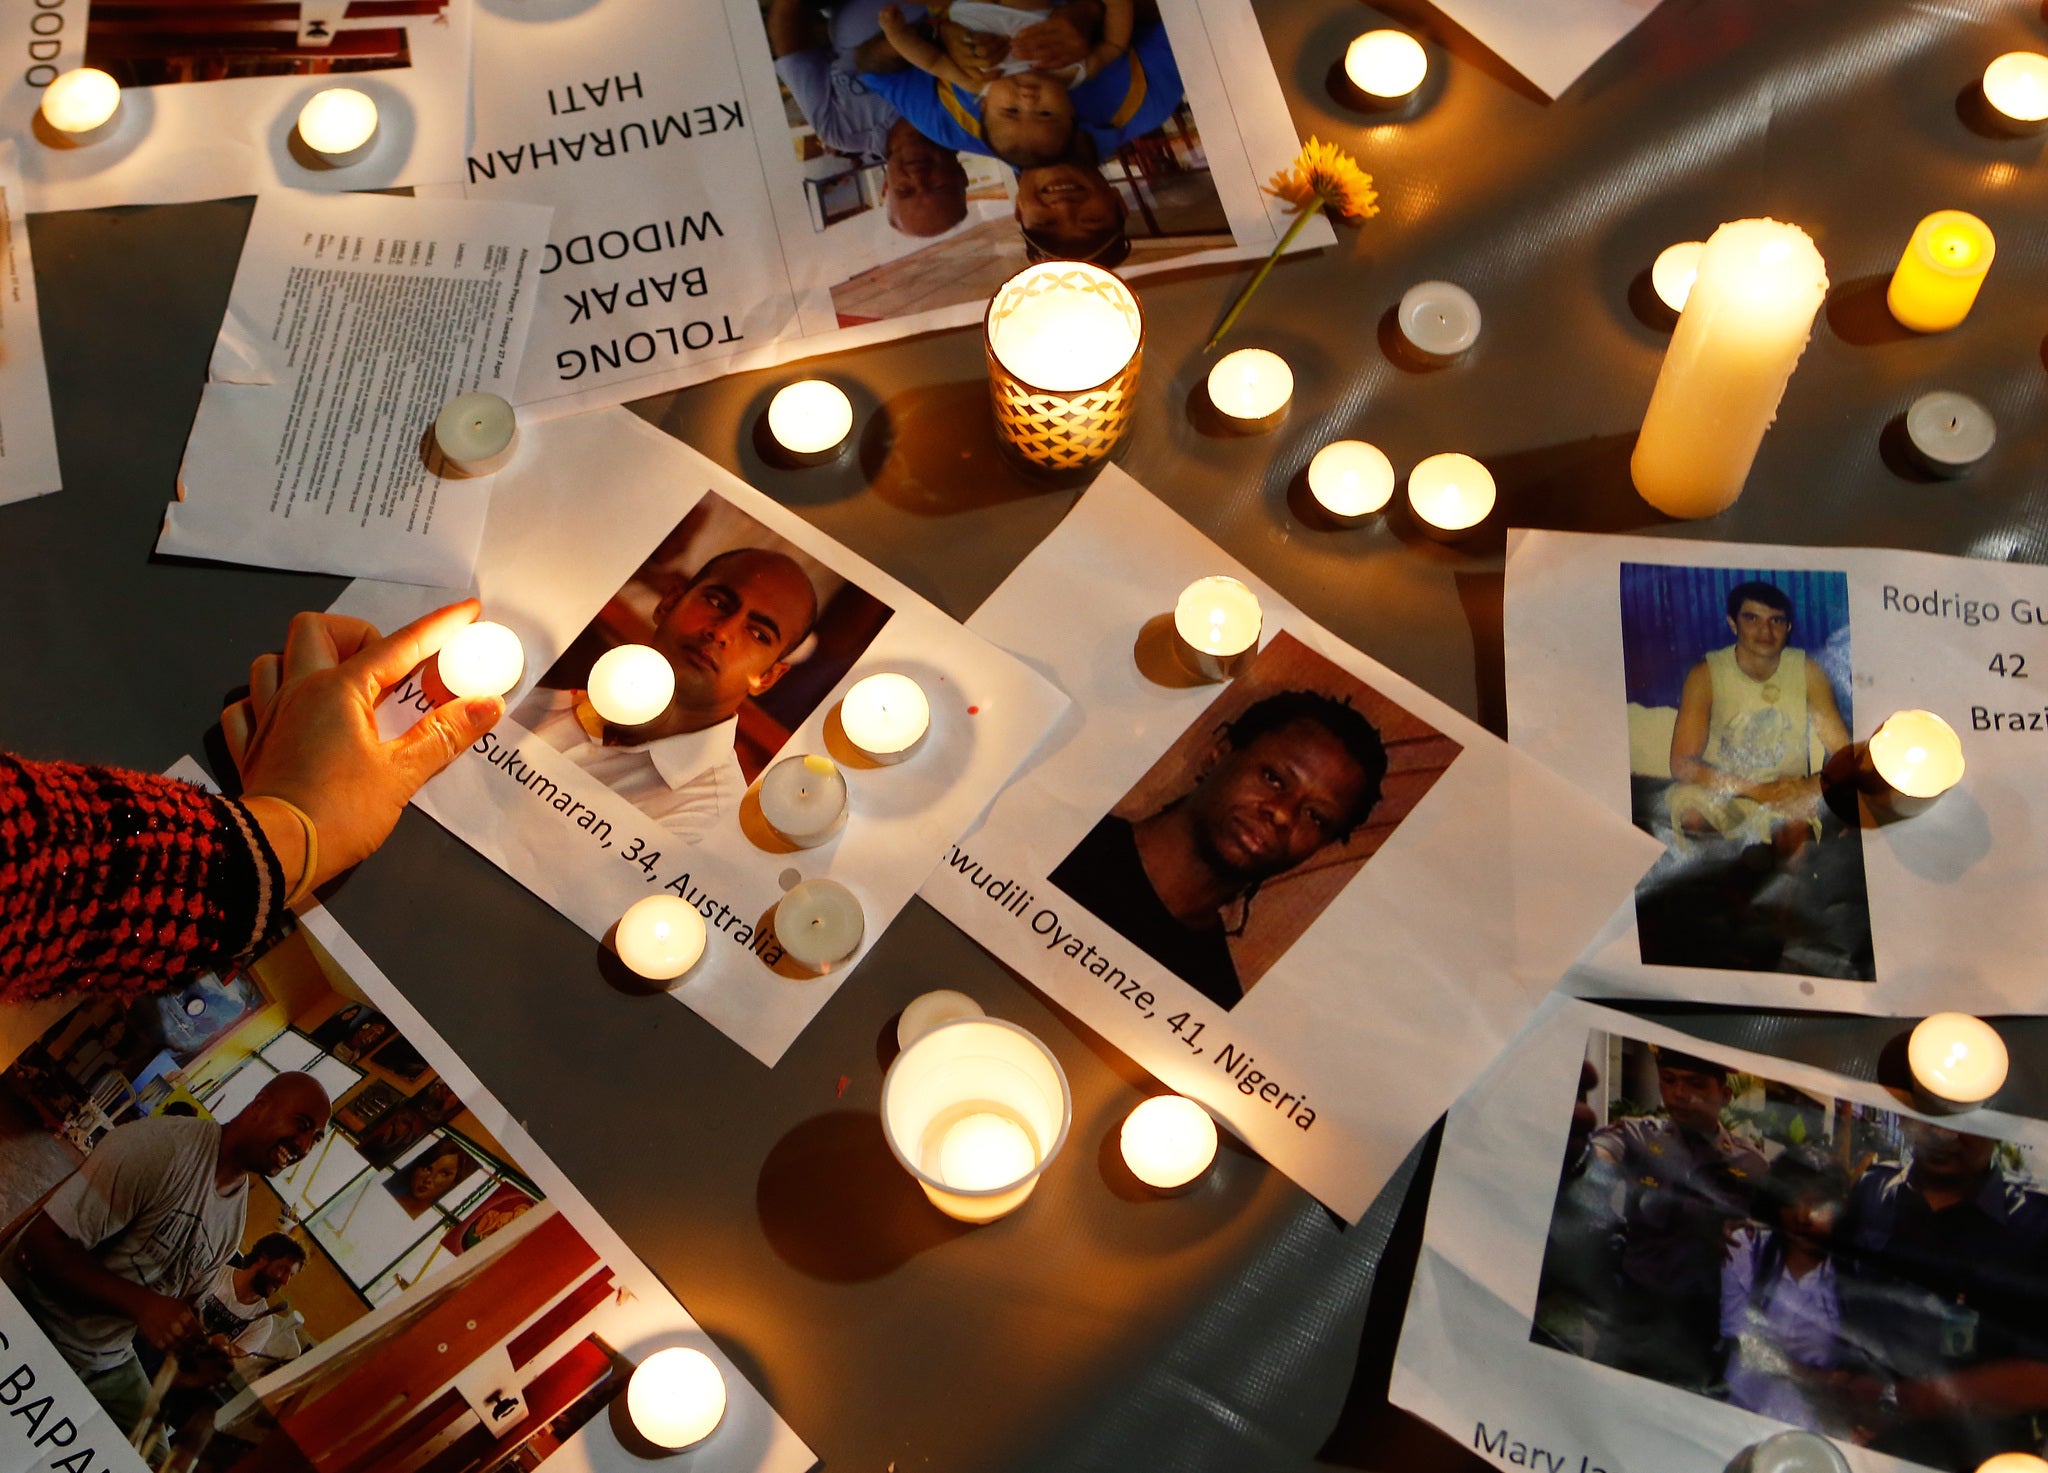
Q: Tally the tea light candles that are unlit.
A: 7